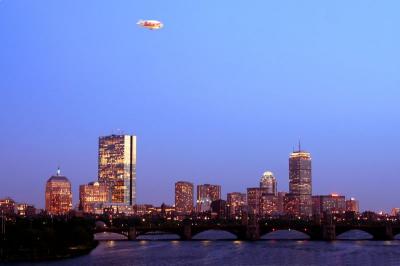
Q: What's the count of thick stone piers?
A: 5